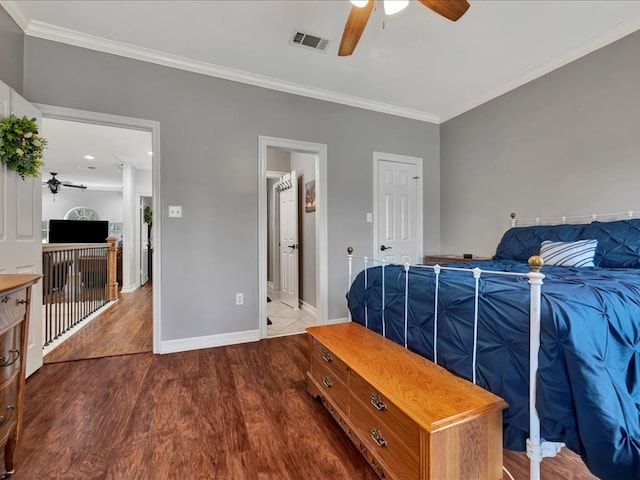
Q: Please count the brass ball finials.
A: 3